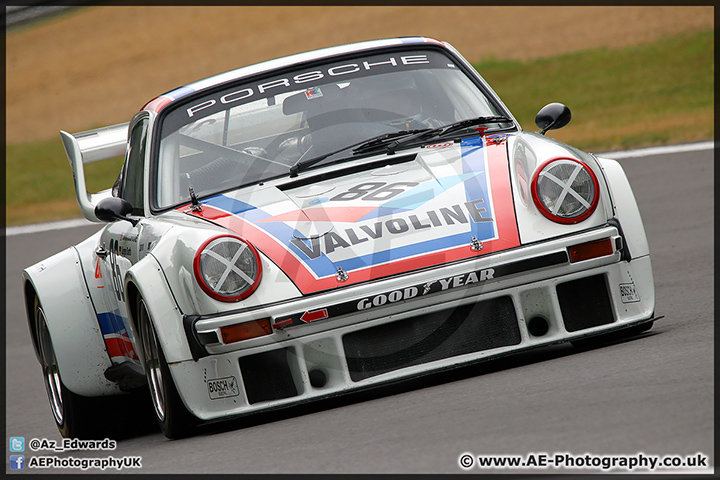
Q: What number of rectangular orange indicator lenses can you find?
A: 2